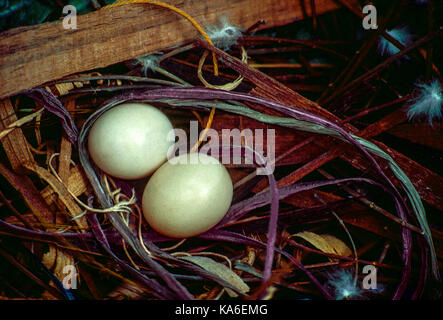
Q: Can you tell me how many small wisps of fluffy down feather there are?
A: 5